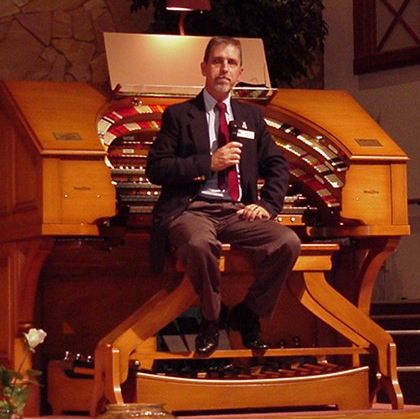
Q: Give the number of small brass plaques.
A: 2